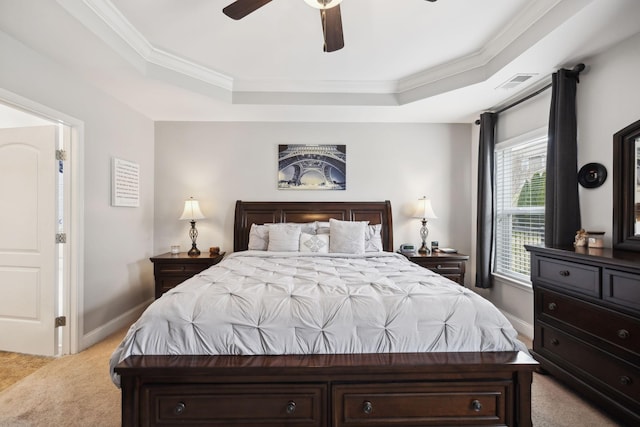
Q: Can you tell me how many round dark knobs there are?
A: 11